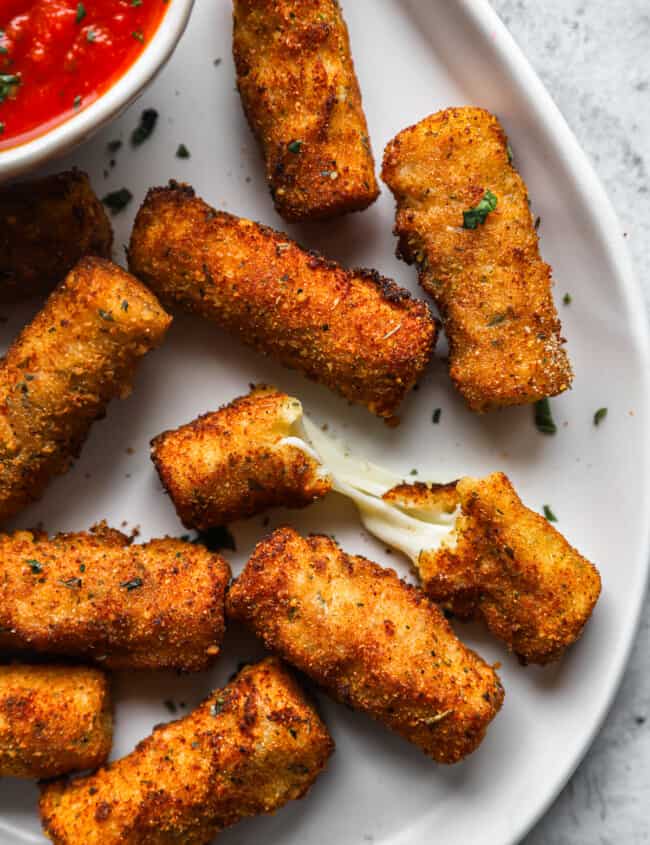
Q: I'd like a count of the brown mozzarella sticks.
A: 10